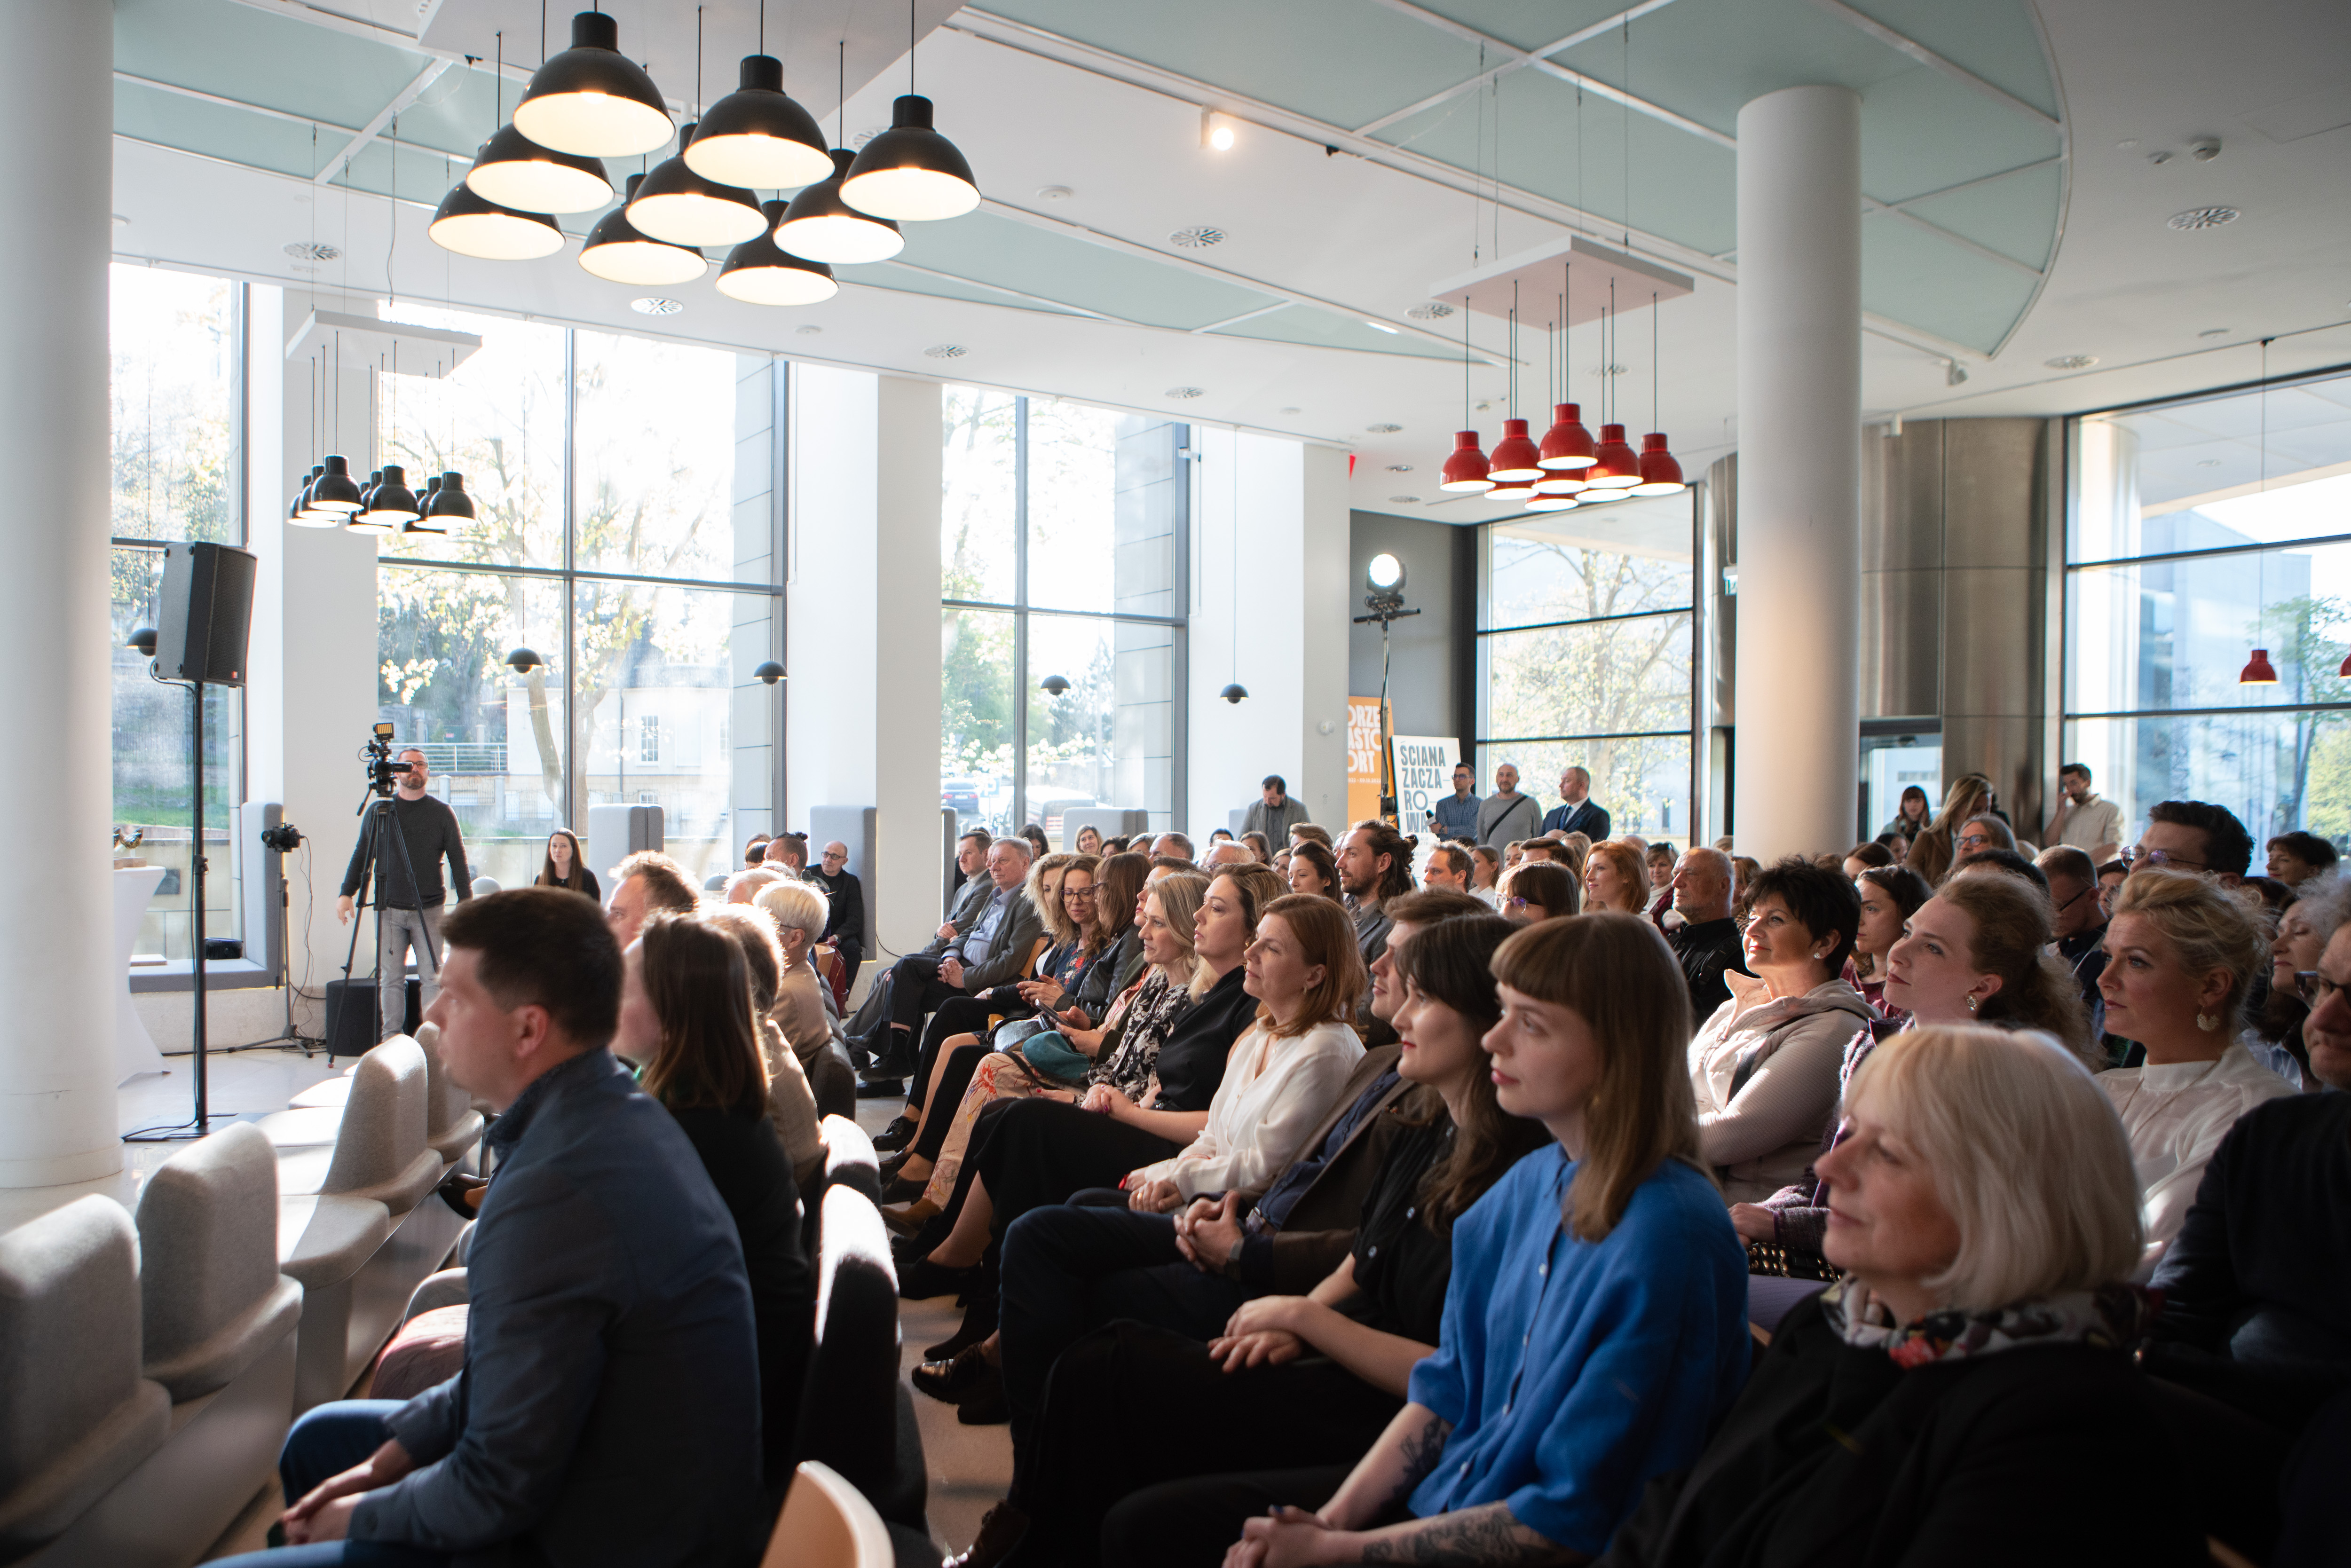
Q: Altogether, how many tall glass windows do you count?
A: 5